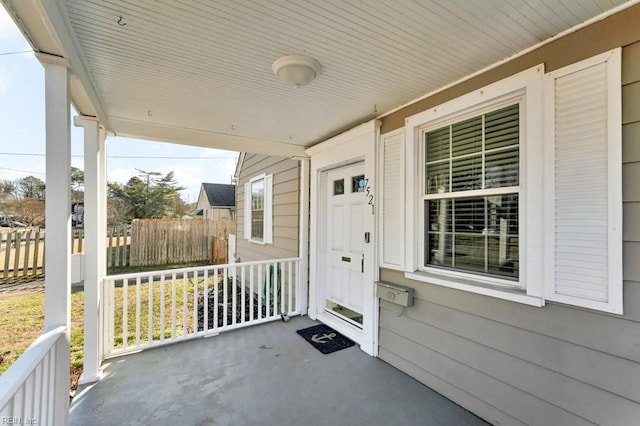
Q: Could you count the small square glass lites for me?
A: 2